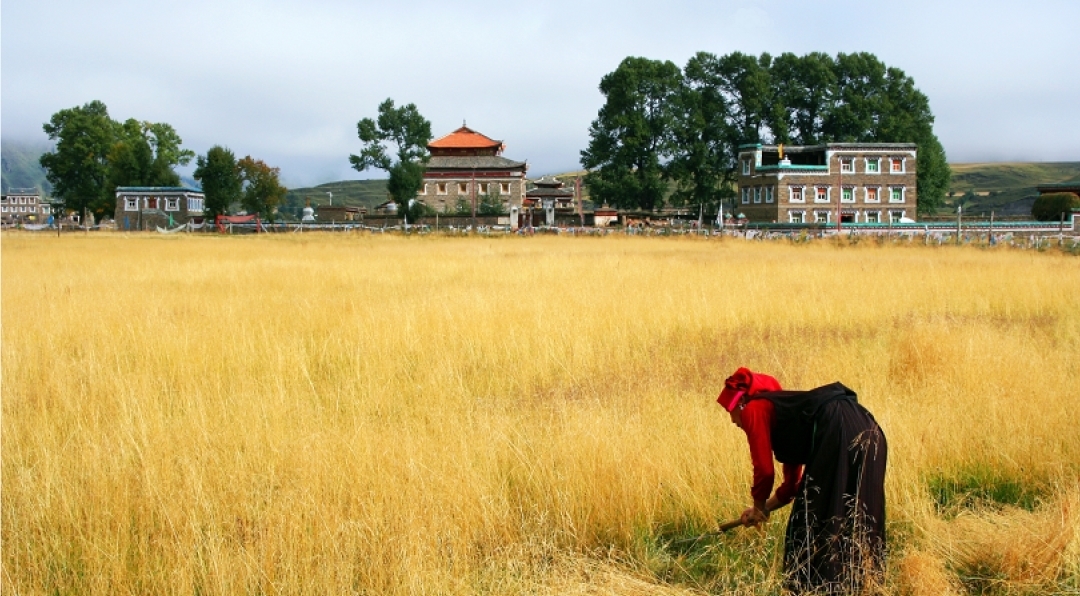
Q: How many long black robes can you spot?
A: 1